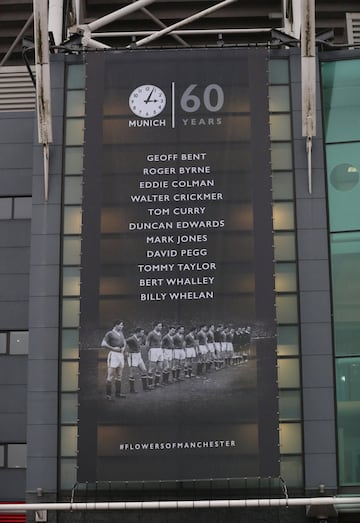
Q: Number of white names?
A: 11